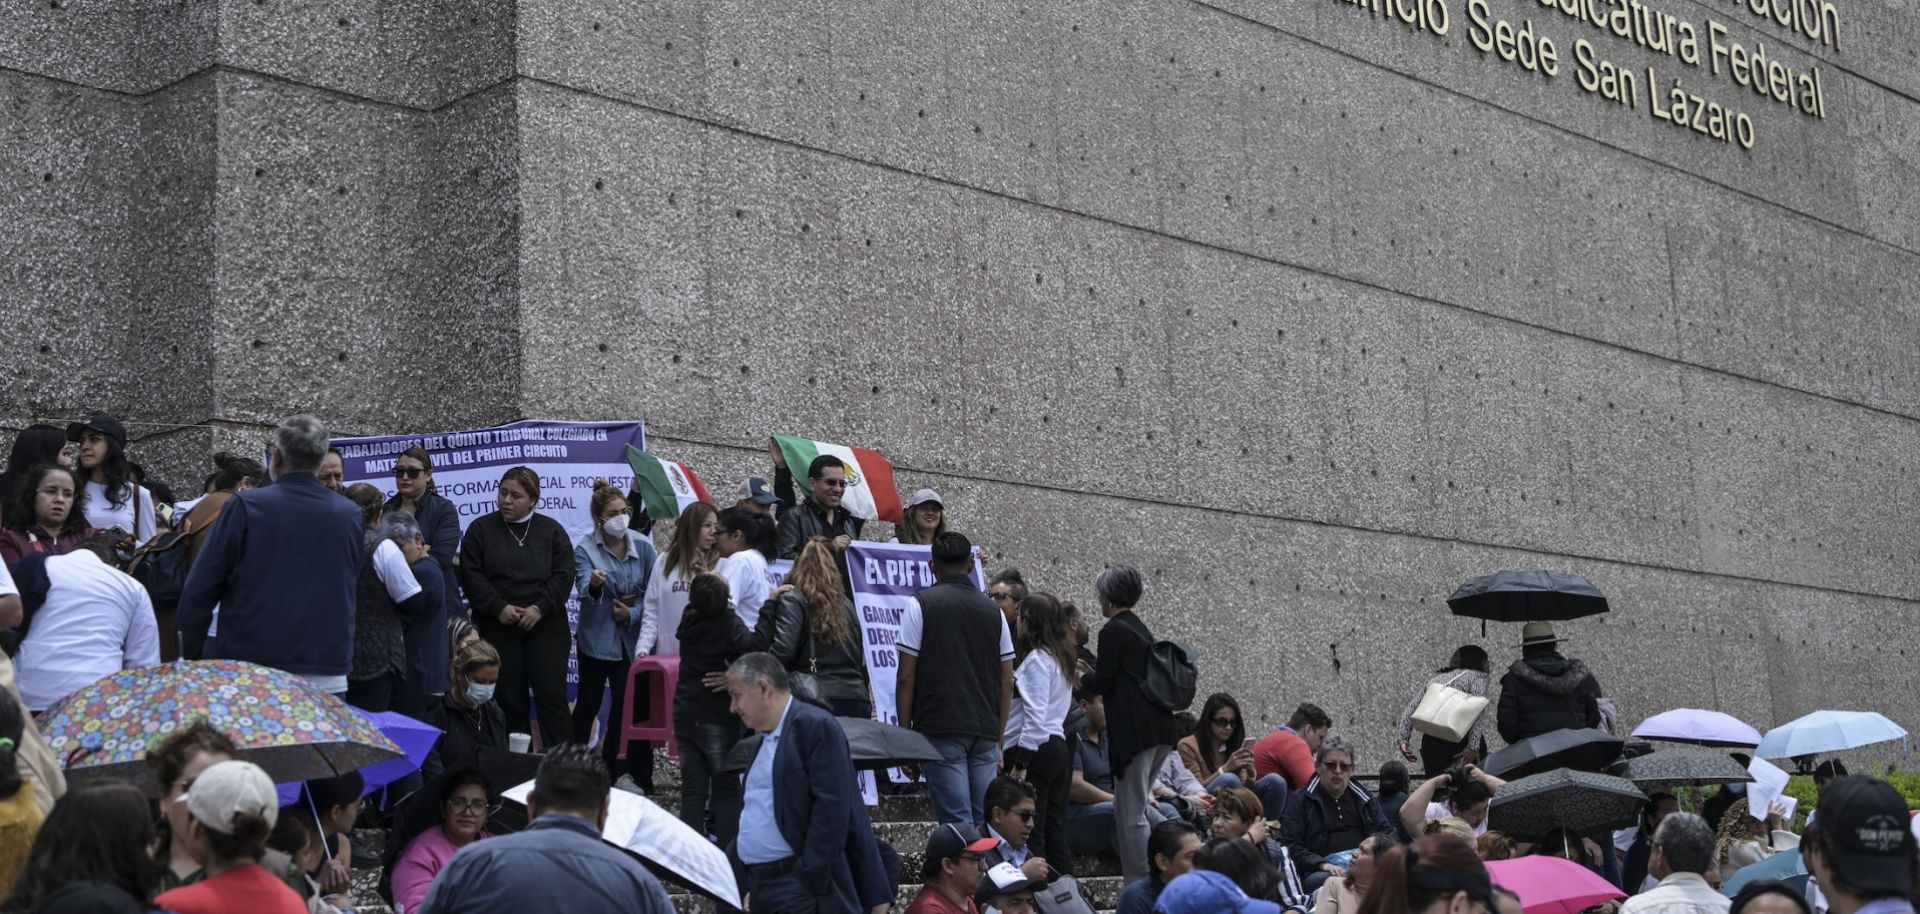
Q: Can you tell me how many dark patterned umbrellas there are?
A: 2